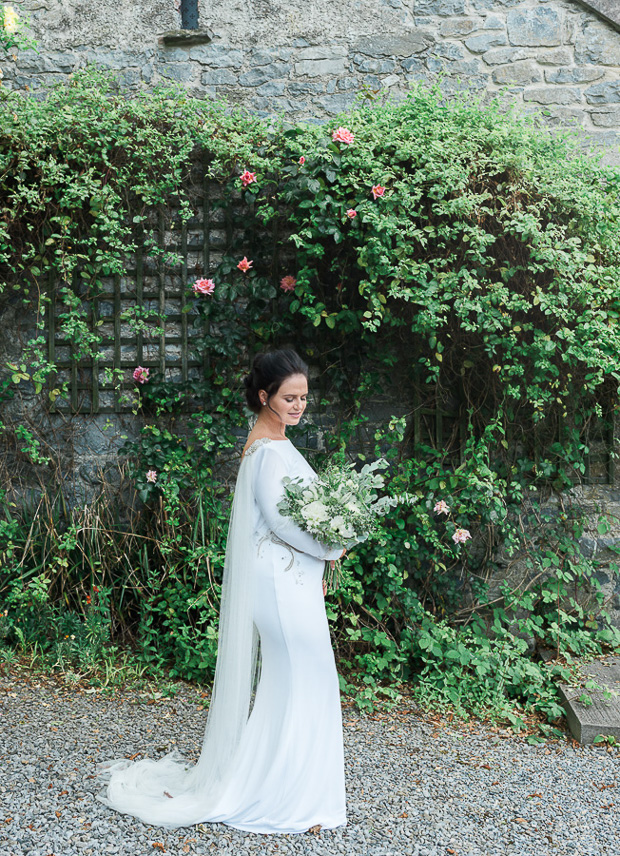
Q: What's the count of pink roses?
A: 12